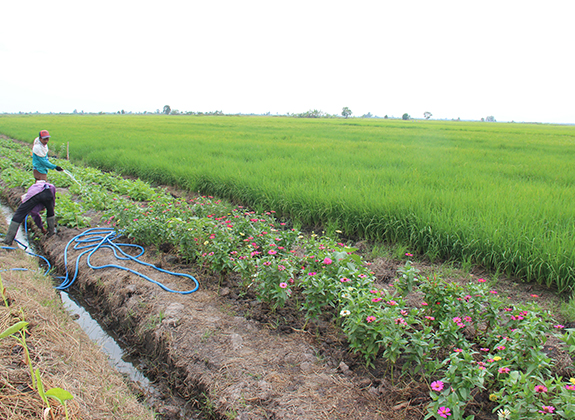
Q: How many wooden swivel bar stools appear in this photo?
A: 0